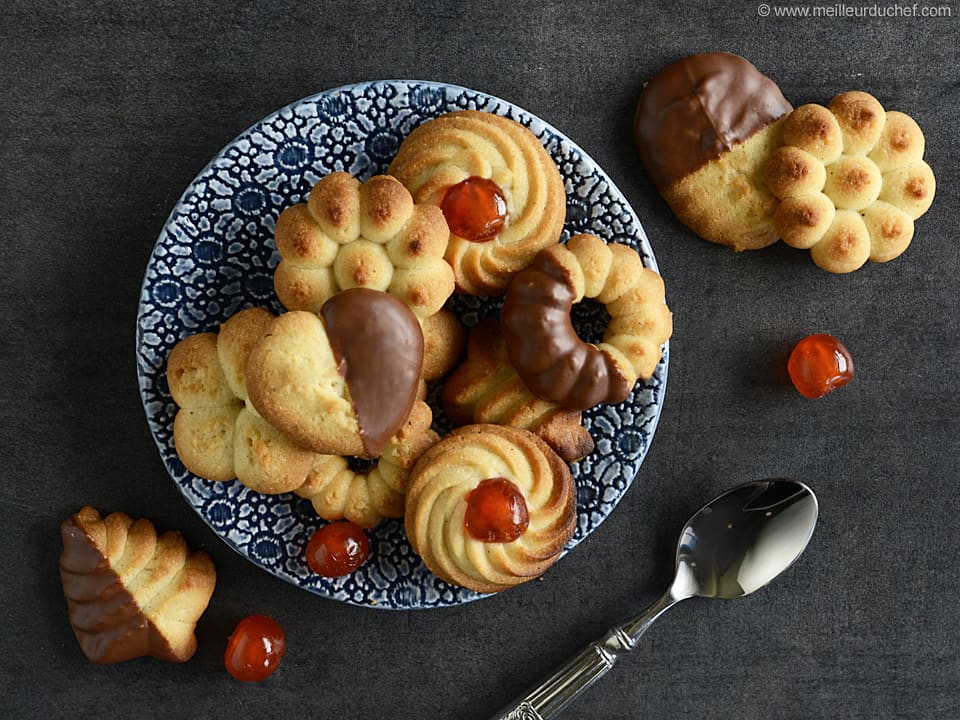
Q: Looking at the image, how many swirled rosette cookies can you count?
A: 2